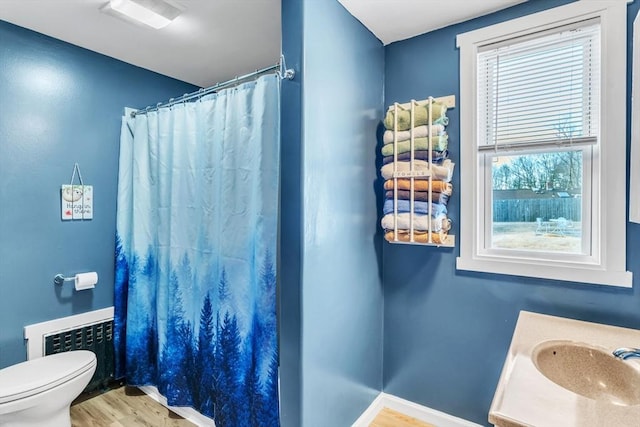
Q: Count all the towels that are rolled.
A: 10